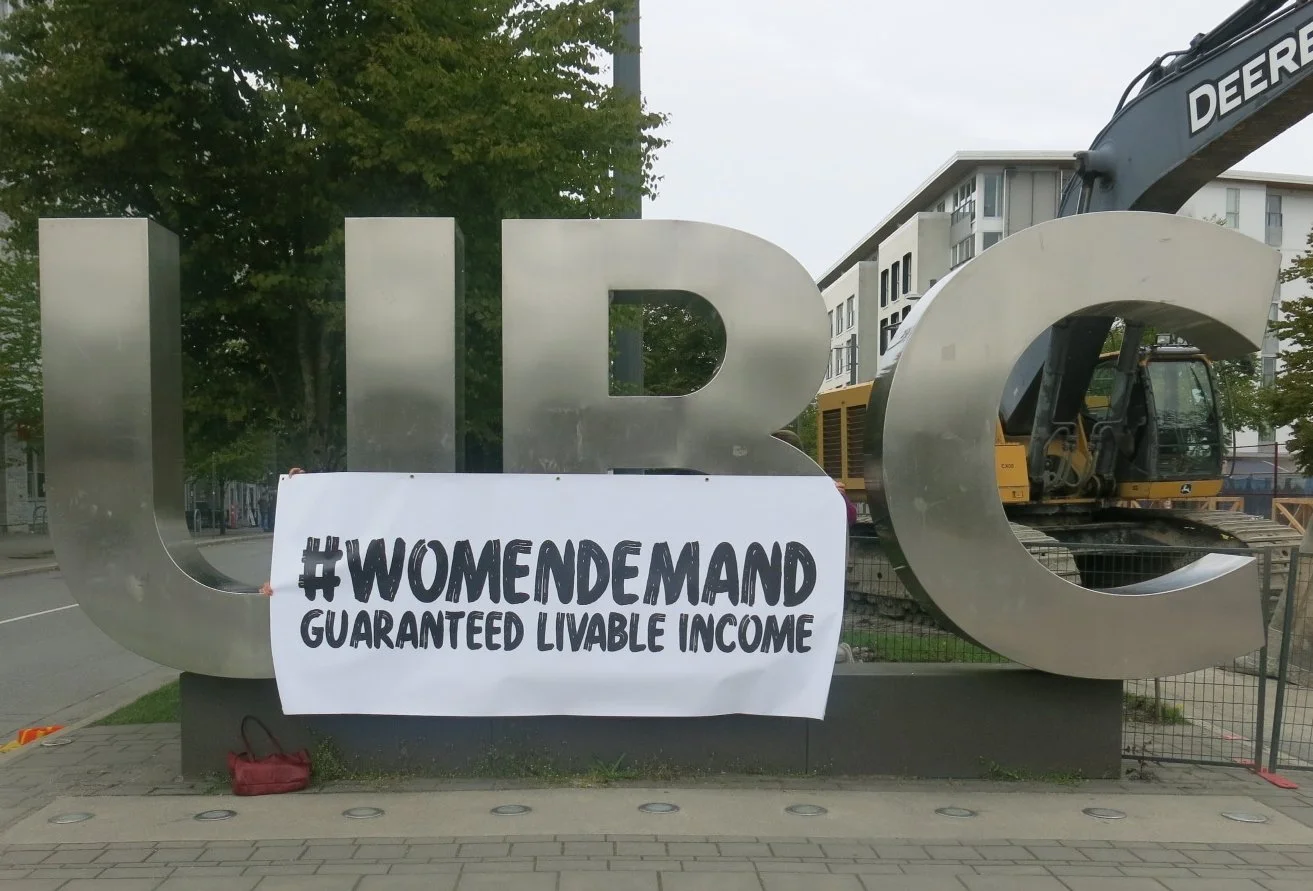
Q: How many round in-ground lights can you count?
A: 9